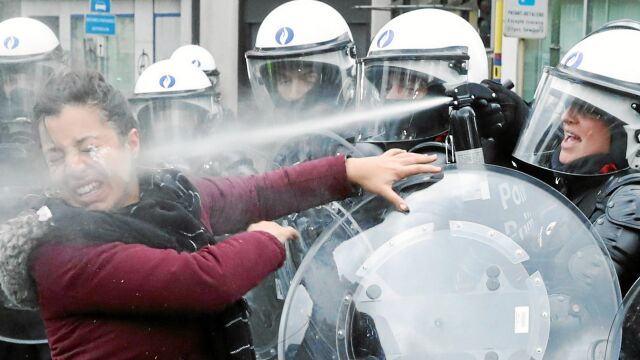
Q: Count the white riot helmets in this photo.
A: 6